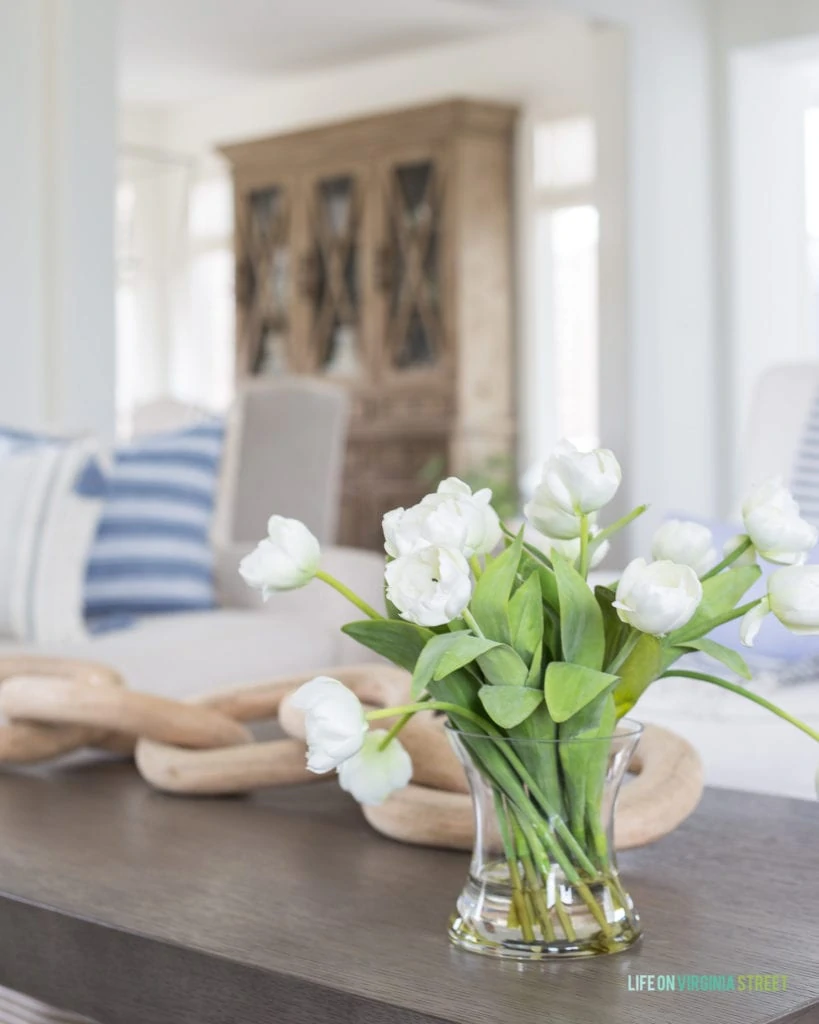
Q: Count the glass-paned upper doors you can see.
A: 3